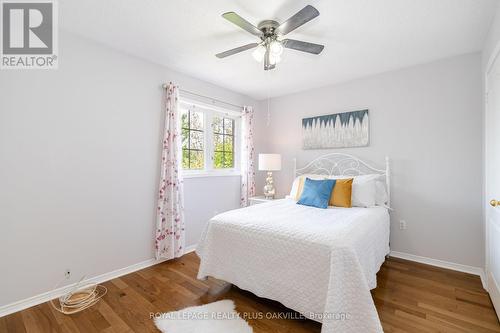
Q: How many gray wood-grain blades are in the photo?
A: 5